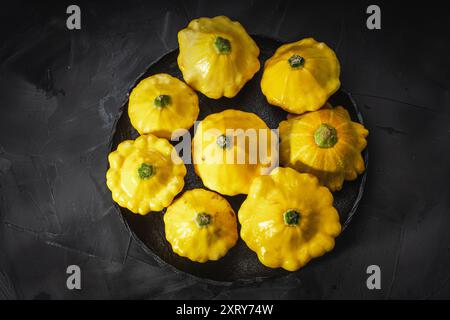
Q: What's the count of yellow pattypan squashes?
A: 8